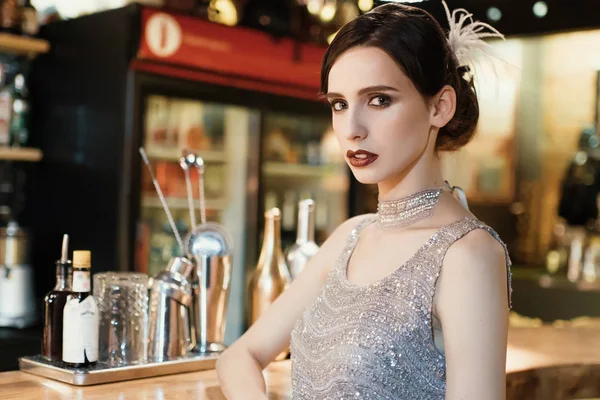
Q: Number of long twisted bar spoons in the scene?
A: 3